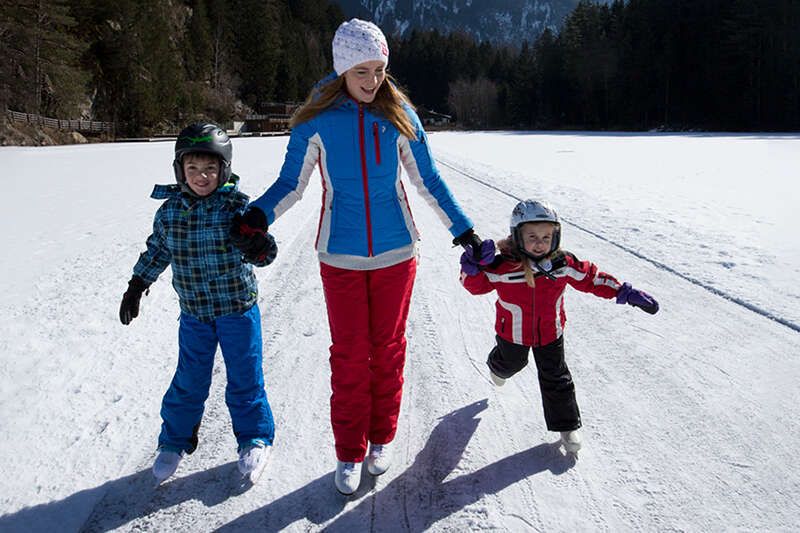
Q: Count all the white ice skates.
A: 6